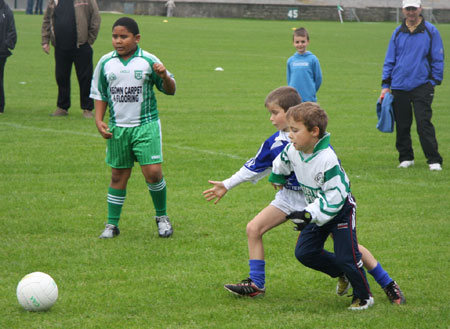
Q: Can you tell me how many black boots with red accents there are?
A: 2